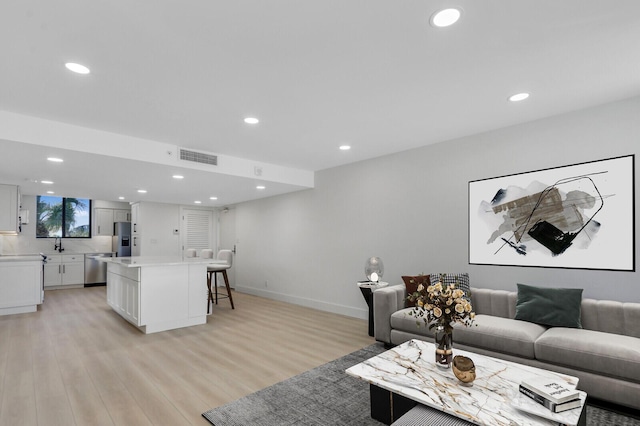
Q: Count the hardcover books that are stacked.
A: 2